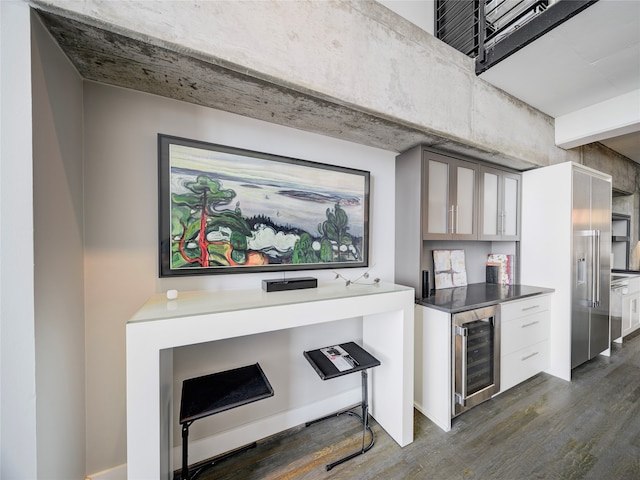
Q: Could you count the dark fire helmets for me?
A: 0